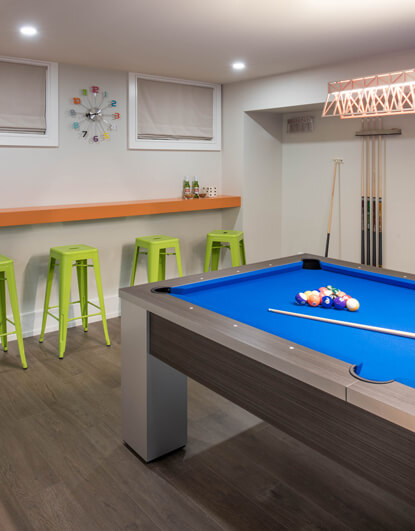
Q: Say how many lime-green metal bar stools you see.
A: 4